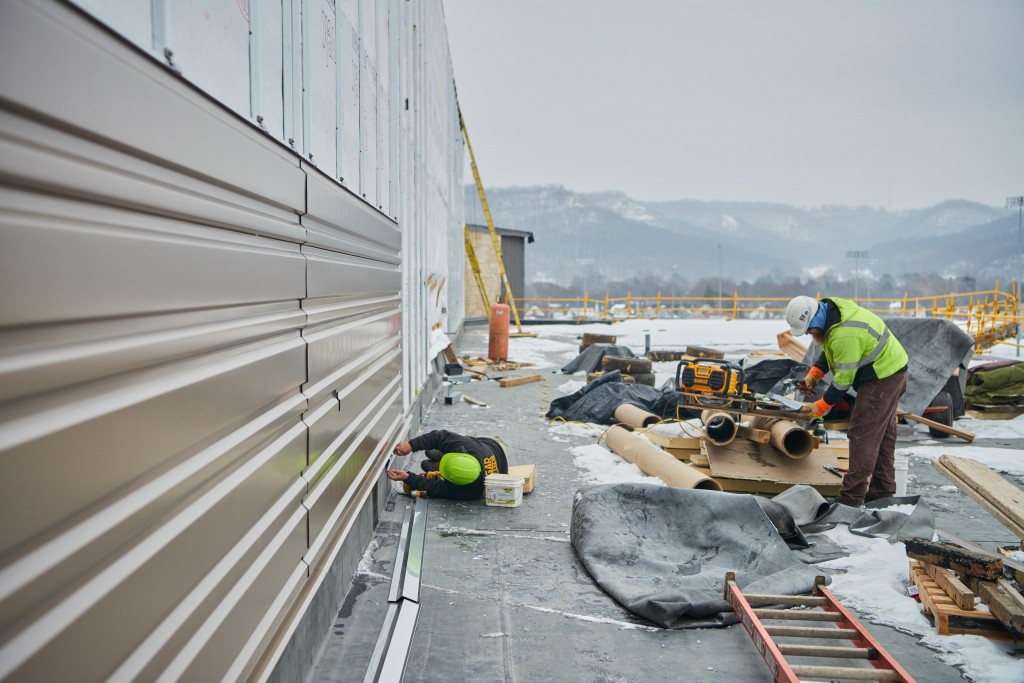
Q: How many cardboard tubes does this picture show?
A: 4